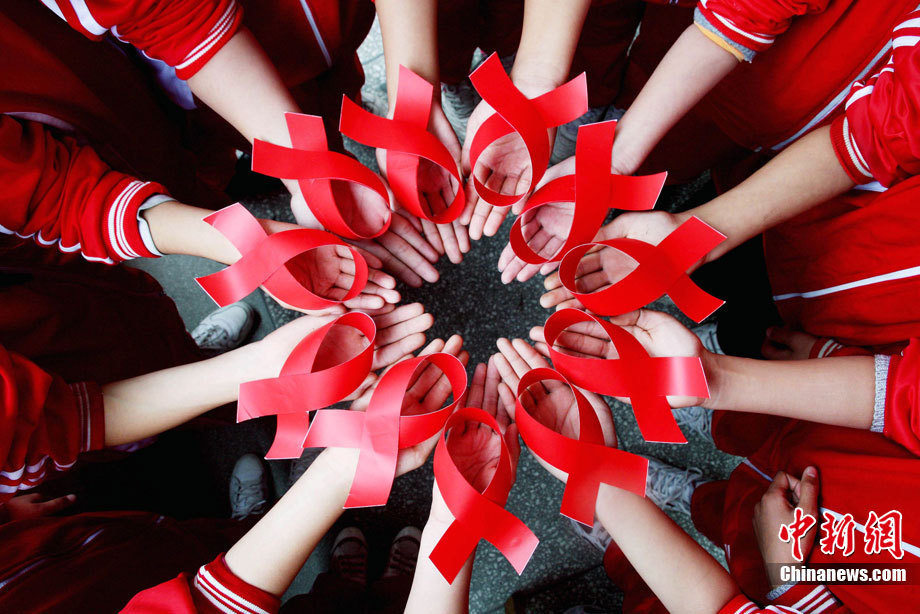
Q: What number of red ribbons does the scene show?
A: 11